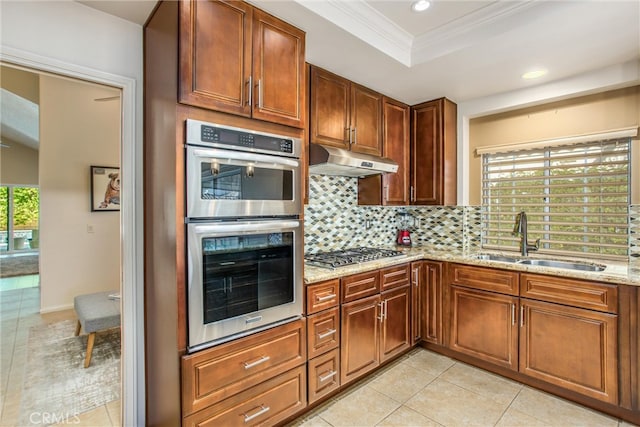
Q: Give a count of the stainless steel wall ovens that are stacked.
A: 2